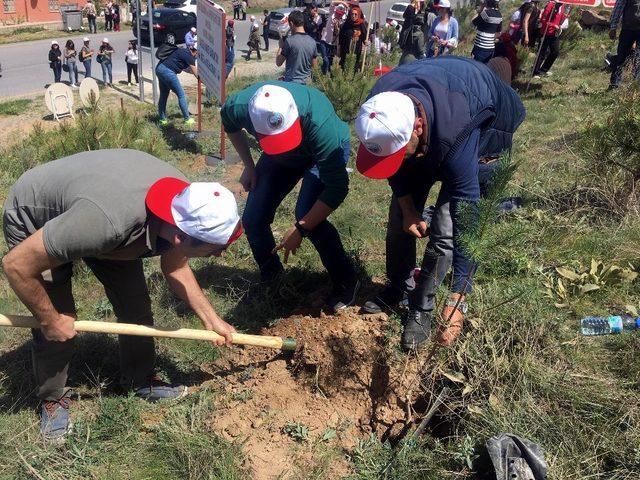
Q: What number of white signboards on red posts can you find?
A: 1